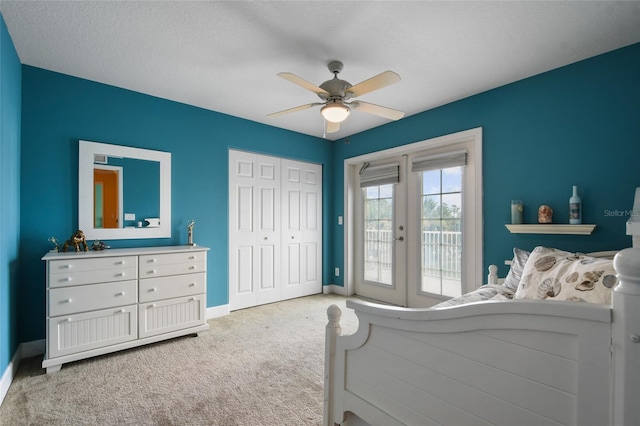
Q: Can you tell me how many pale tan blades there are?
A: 5